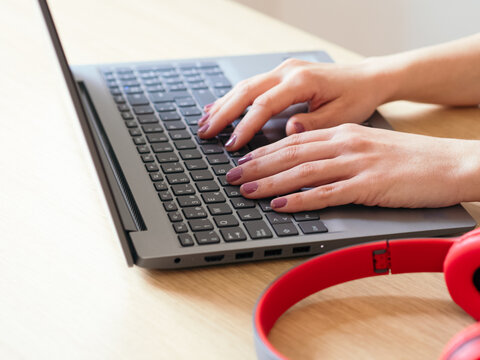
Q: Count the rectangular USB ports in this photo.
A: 3